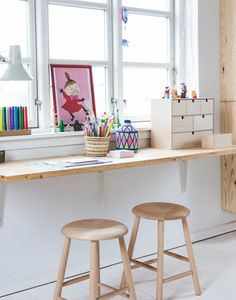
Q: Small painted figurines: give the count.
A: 4